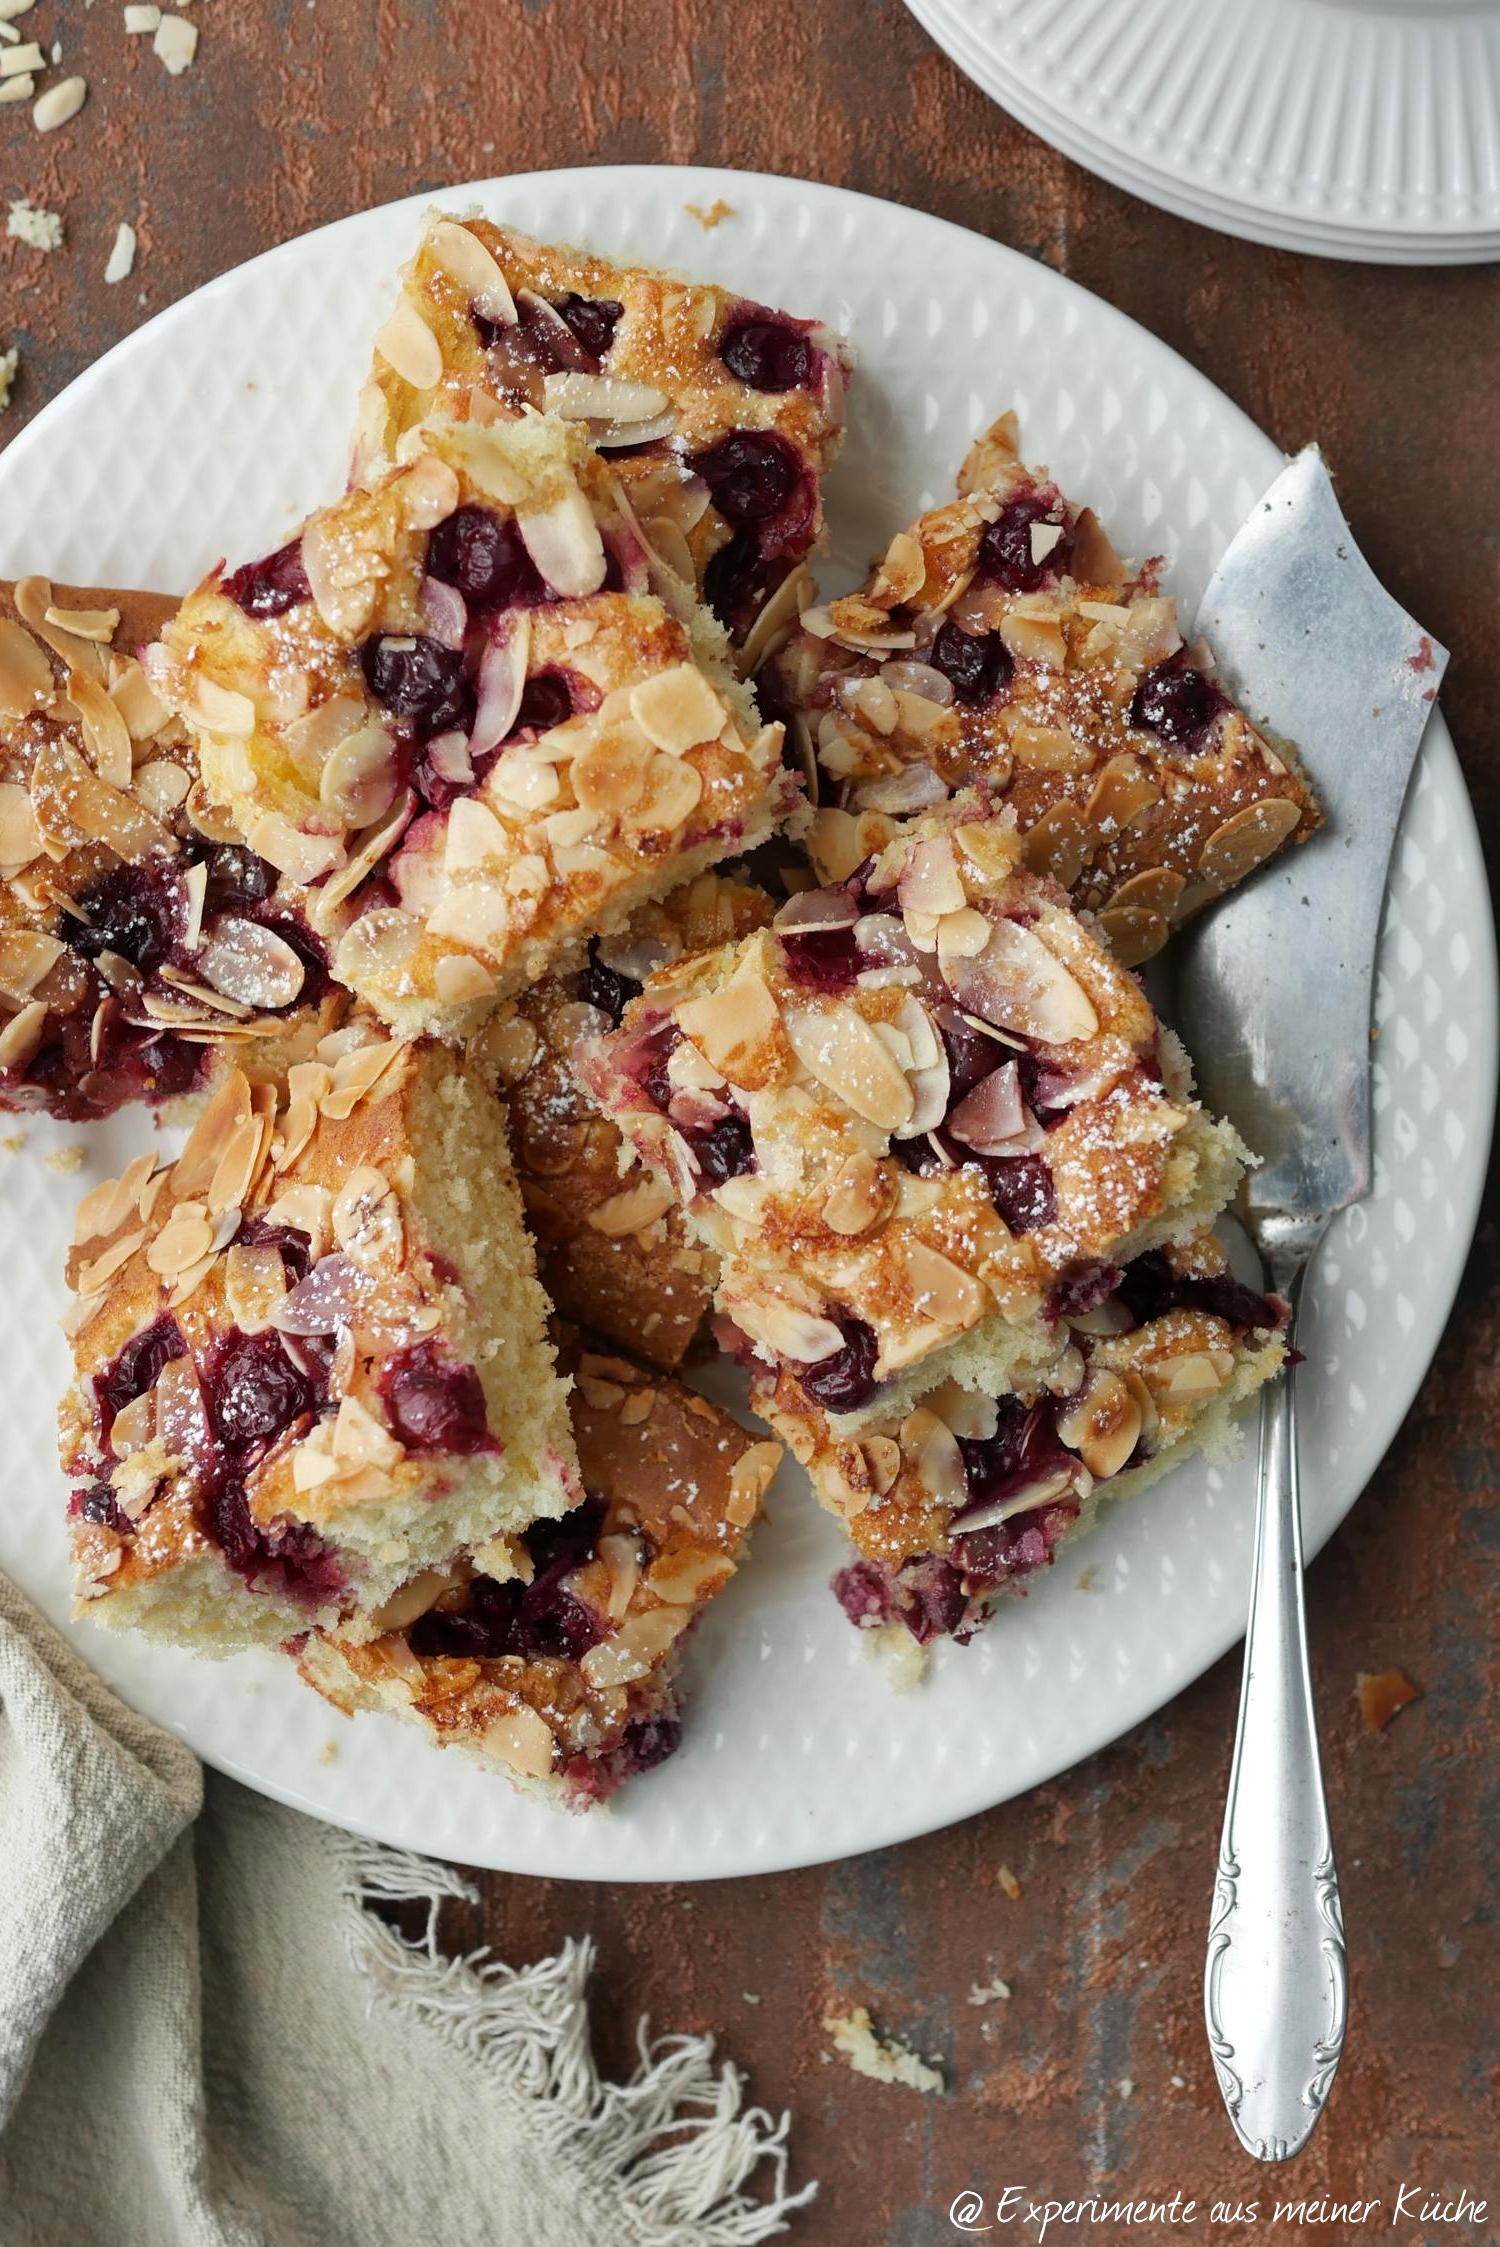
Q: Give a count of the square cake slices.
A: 9